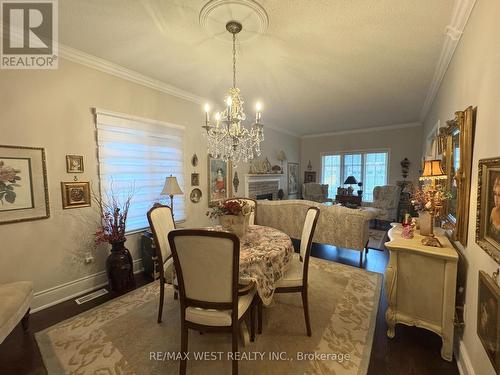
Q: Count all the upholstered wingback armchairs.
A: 2